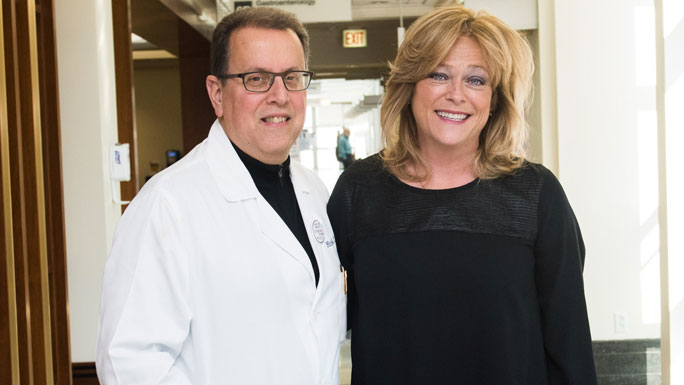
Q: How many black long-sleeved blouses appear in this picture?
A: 1